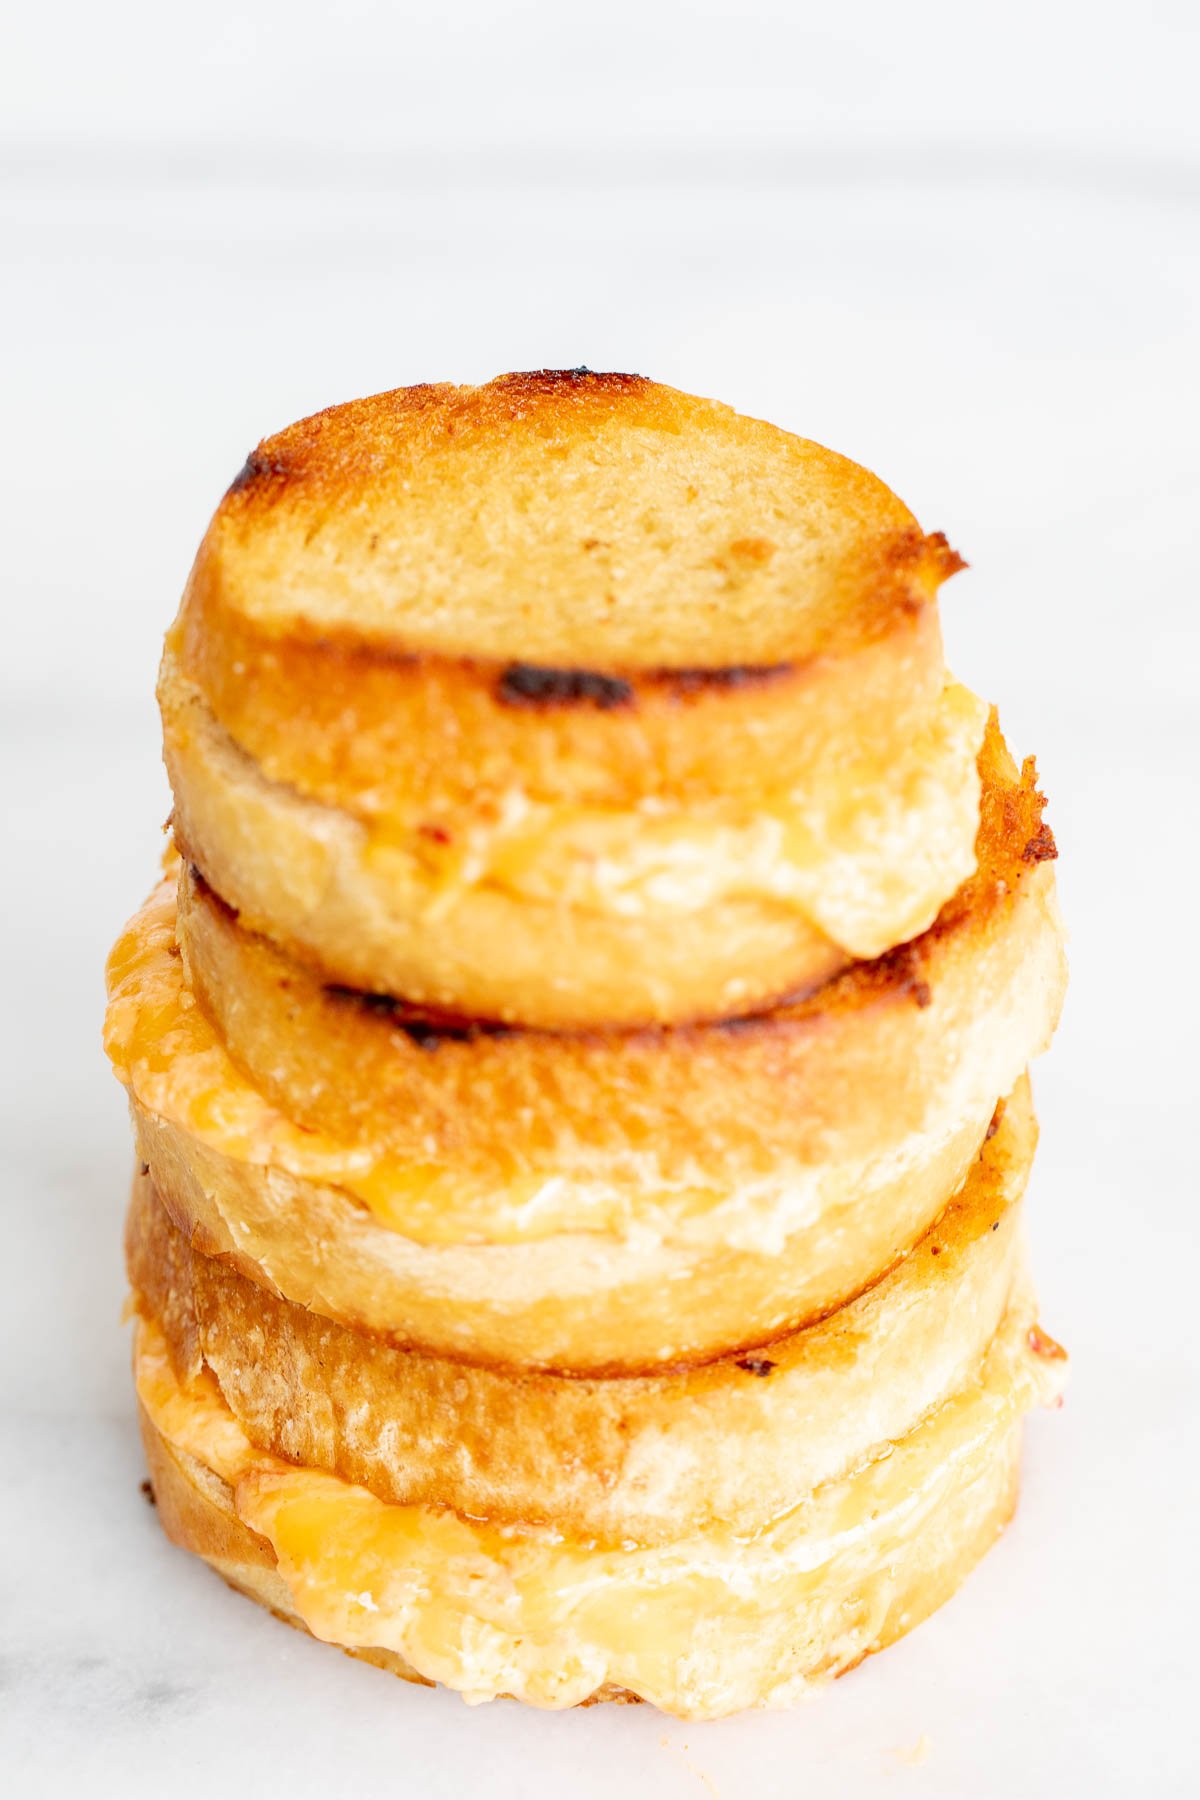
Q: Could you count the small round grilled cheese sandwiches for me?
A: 3